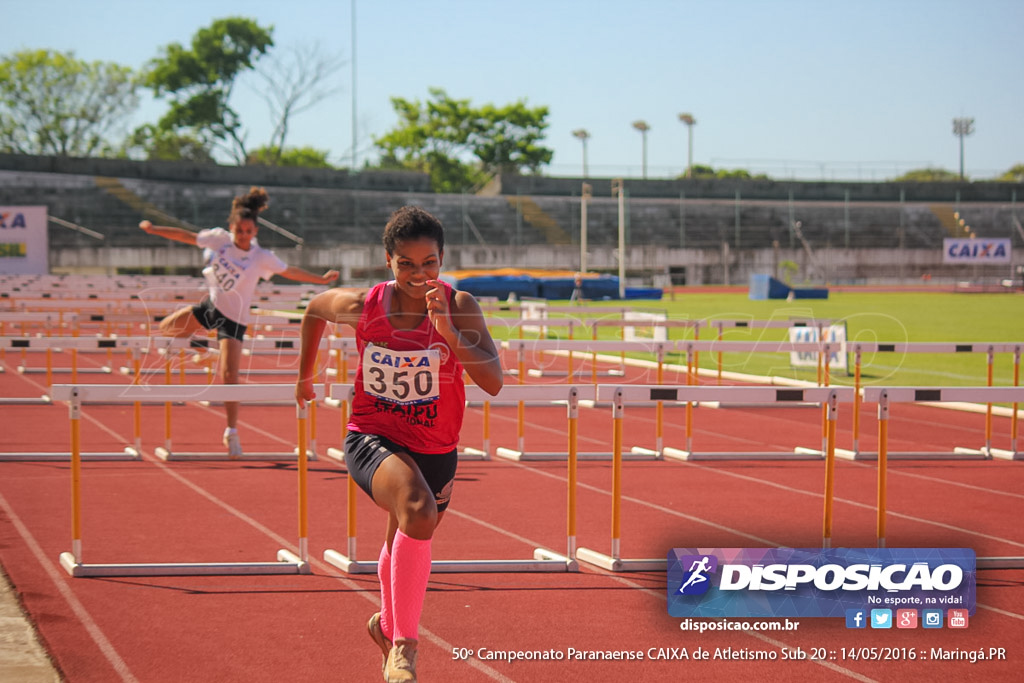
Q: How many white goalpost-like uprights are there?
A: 2